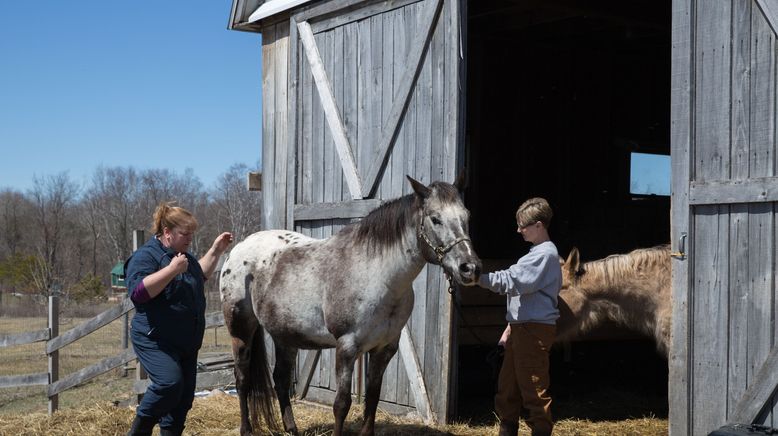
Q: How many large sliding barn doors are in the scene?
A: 2